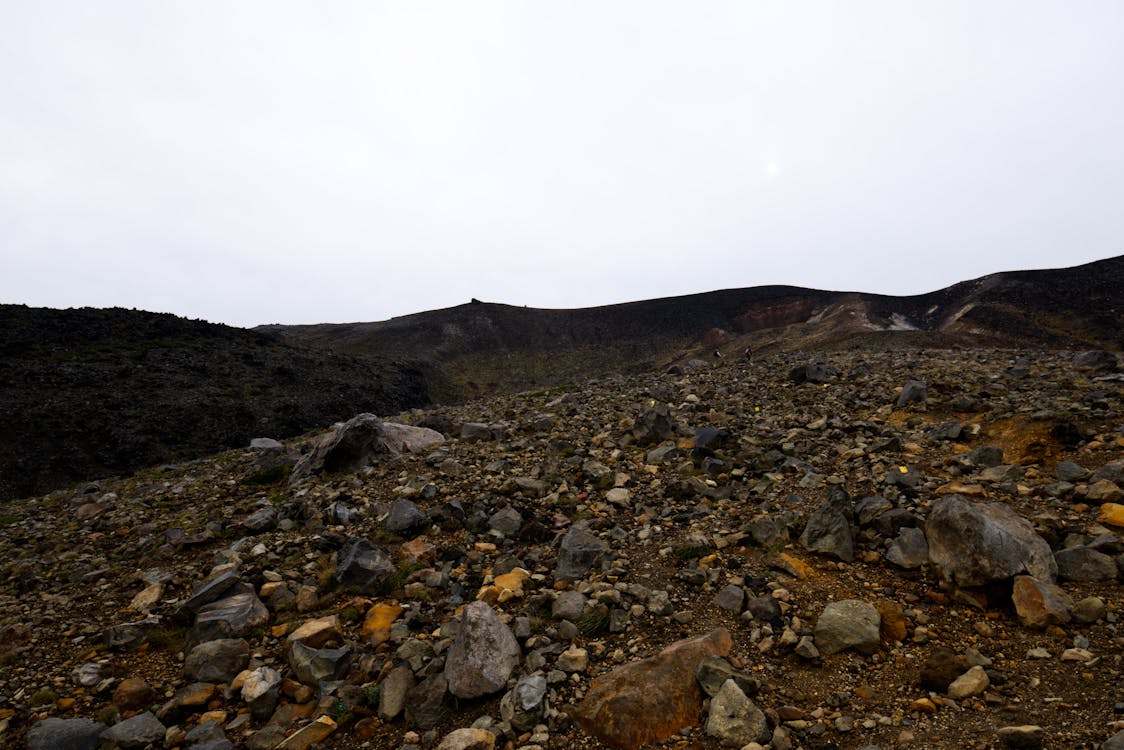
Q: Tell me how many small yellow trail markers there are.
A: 3